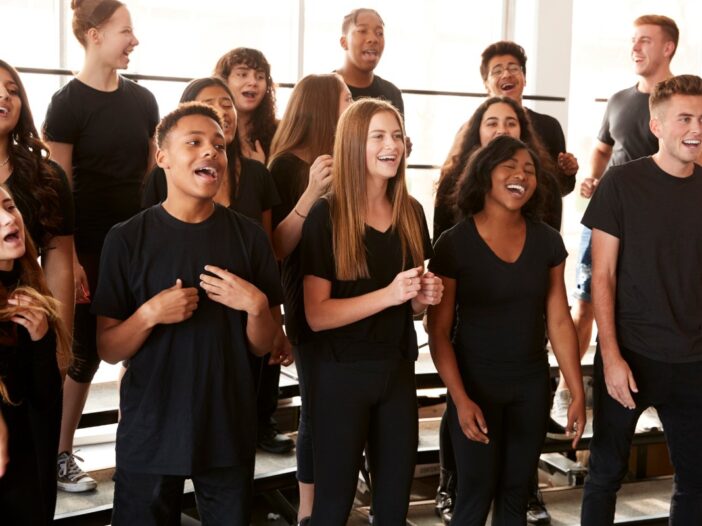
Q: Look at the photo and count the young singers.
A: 14